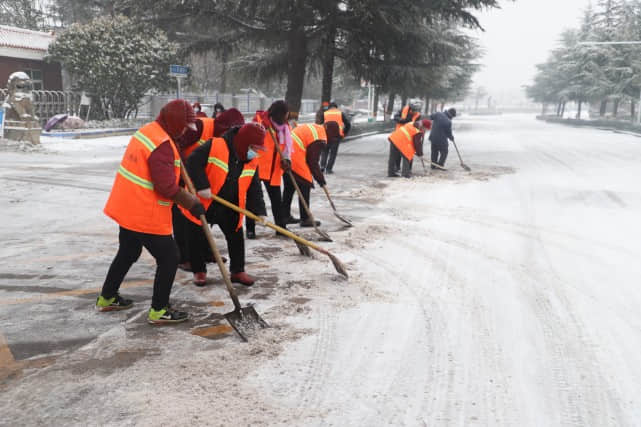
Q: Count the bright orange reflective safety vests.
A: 8